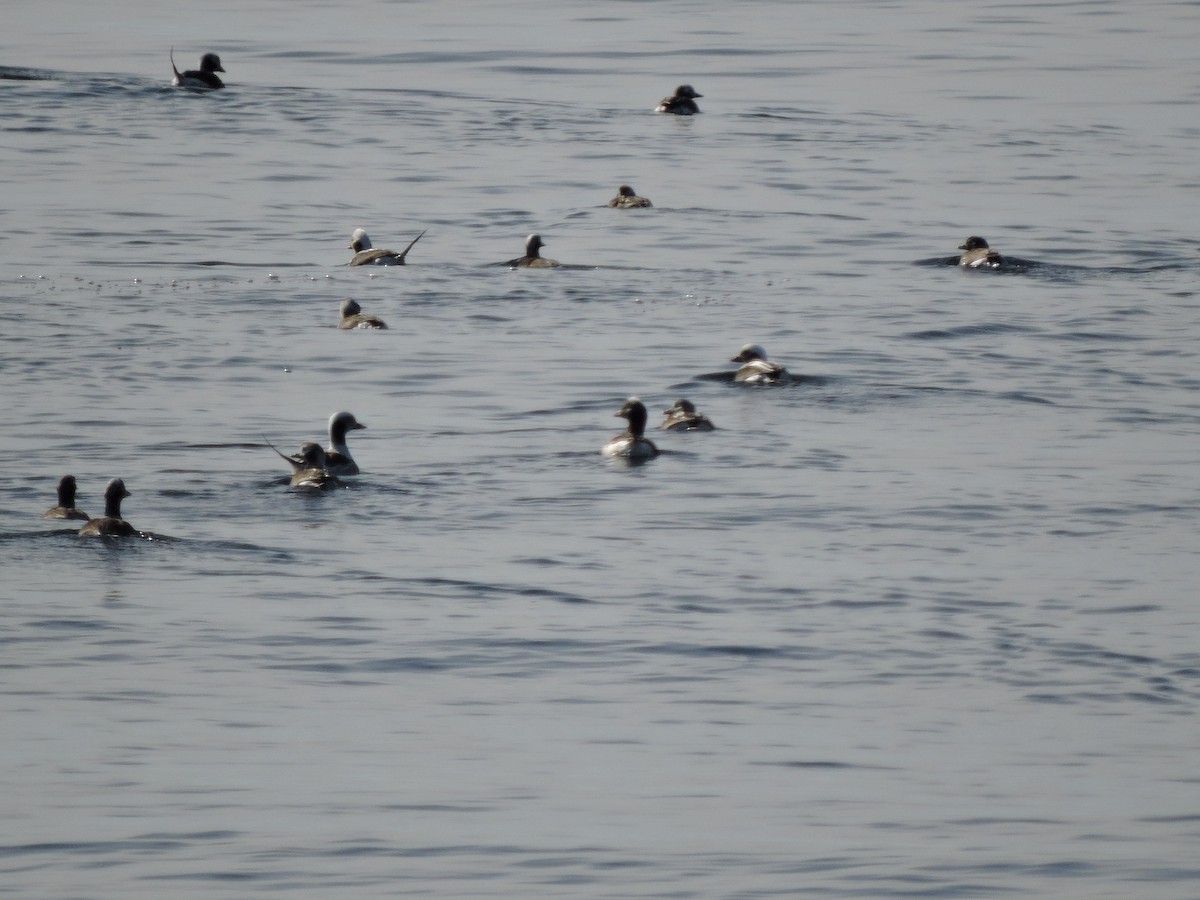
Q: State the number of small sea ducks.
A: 14